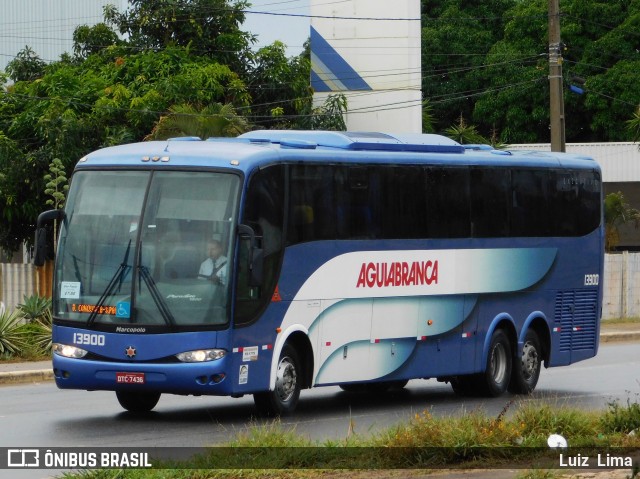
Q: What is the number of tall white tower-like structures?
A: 1